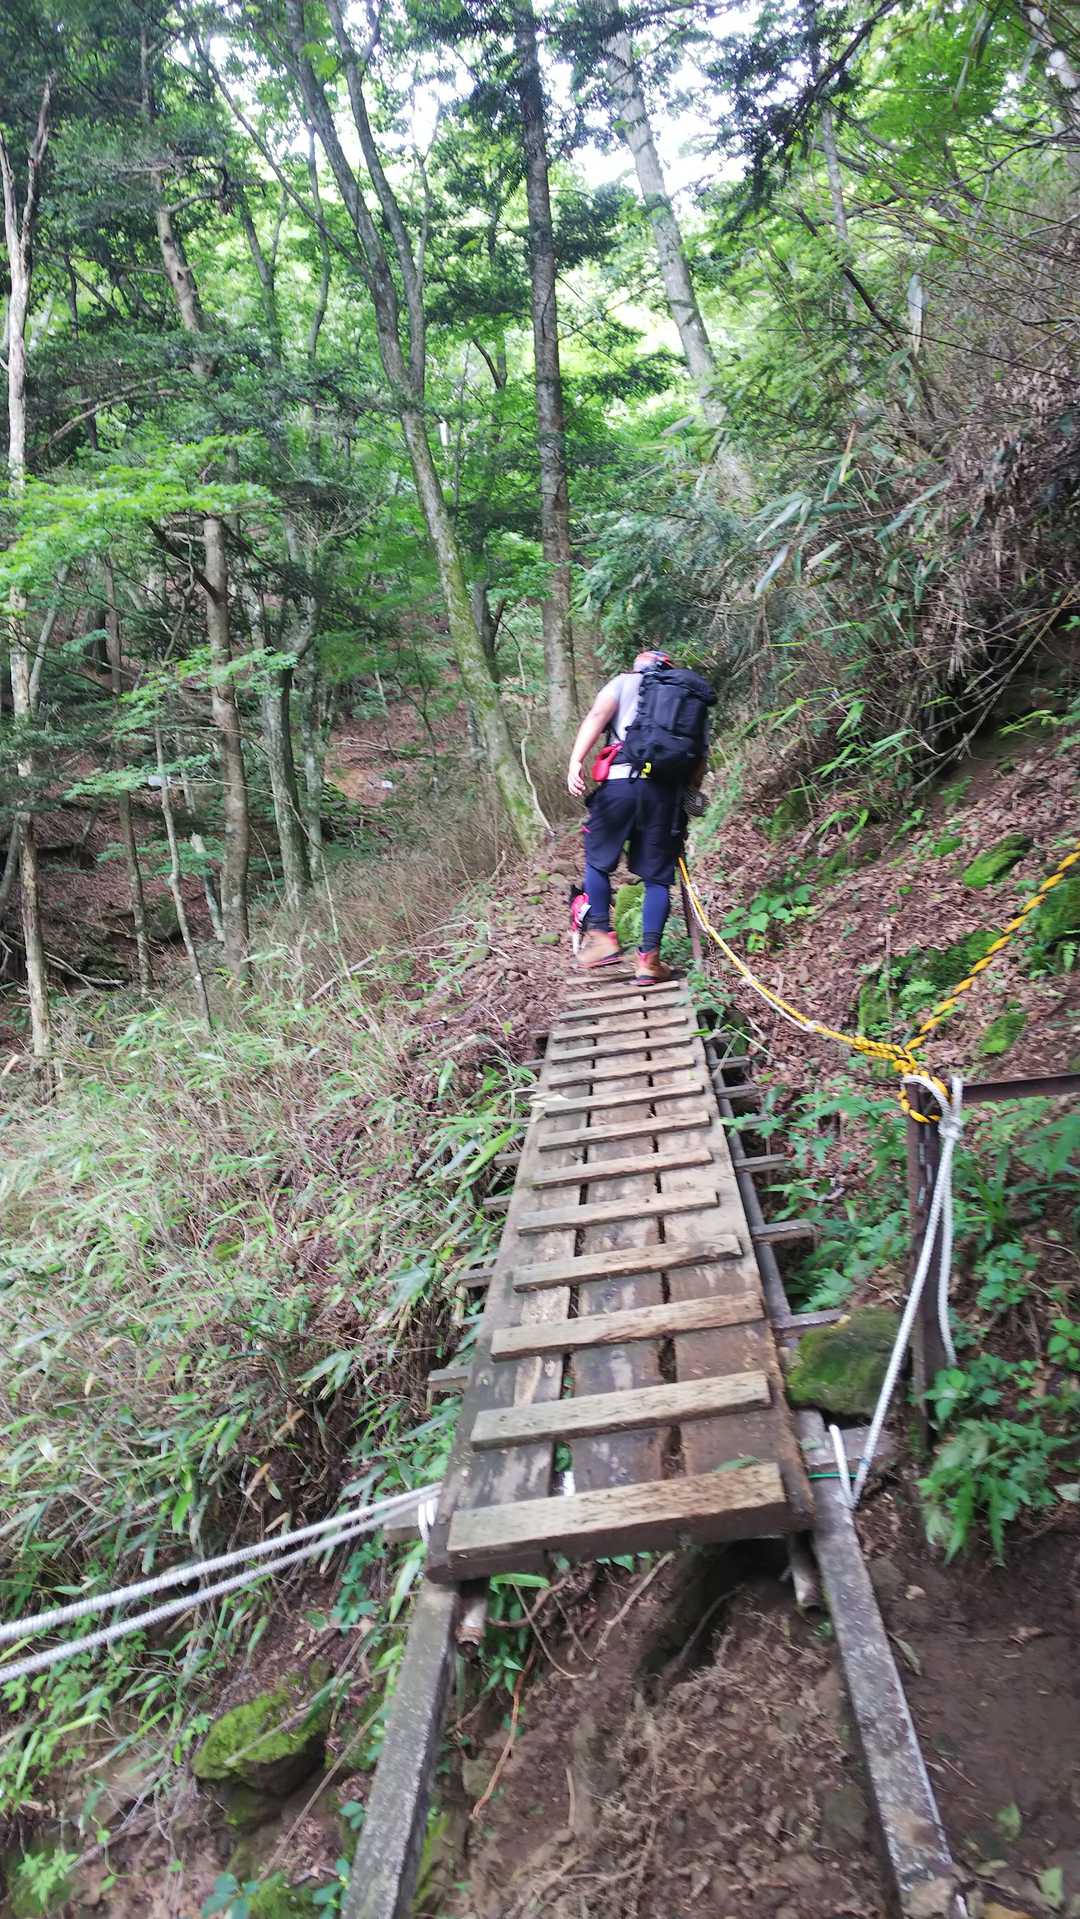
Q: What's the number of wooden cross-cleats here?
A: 14